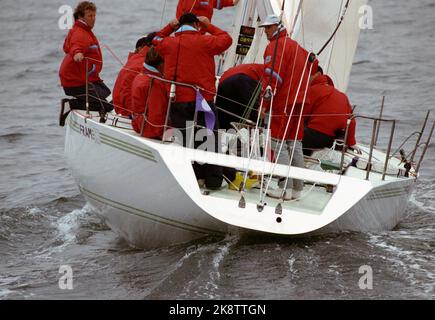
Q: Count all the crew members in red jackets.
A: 8